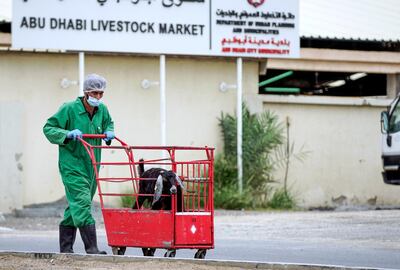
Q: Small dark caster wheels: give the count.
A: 4